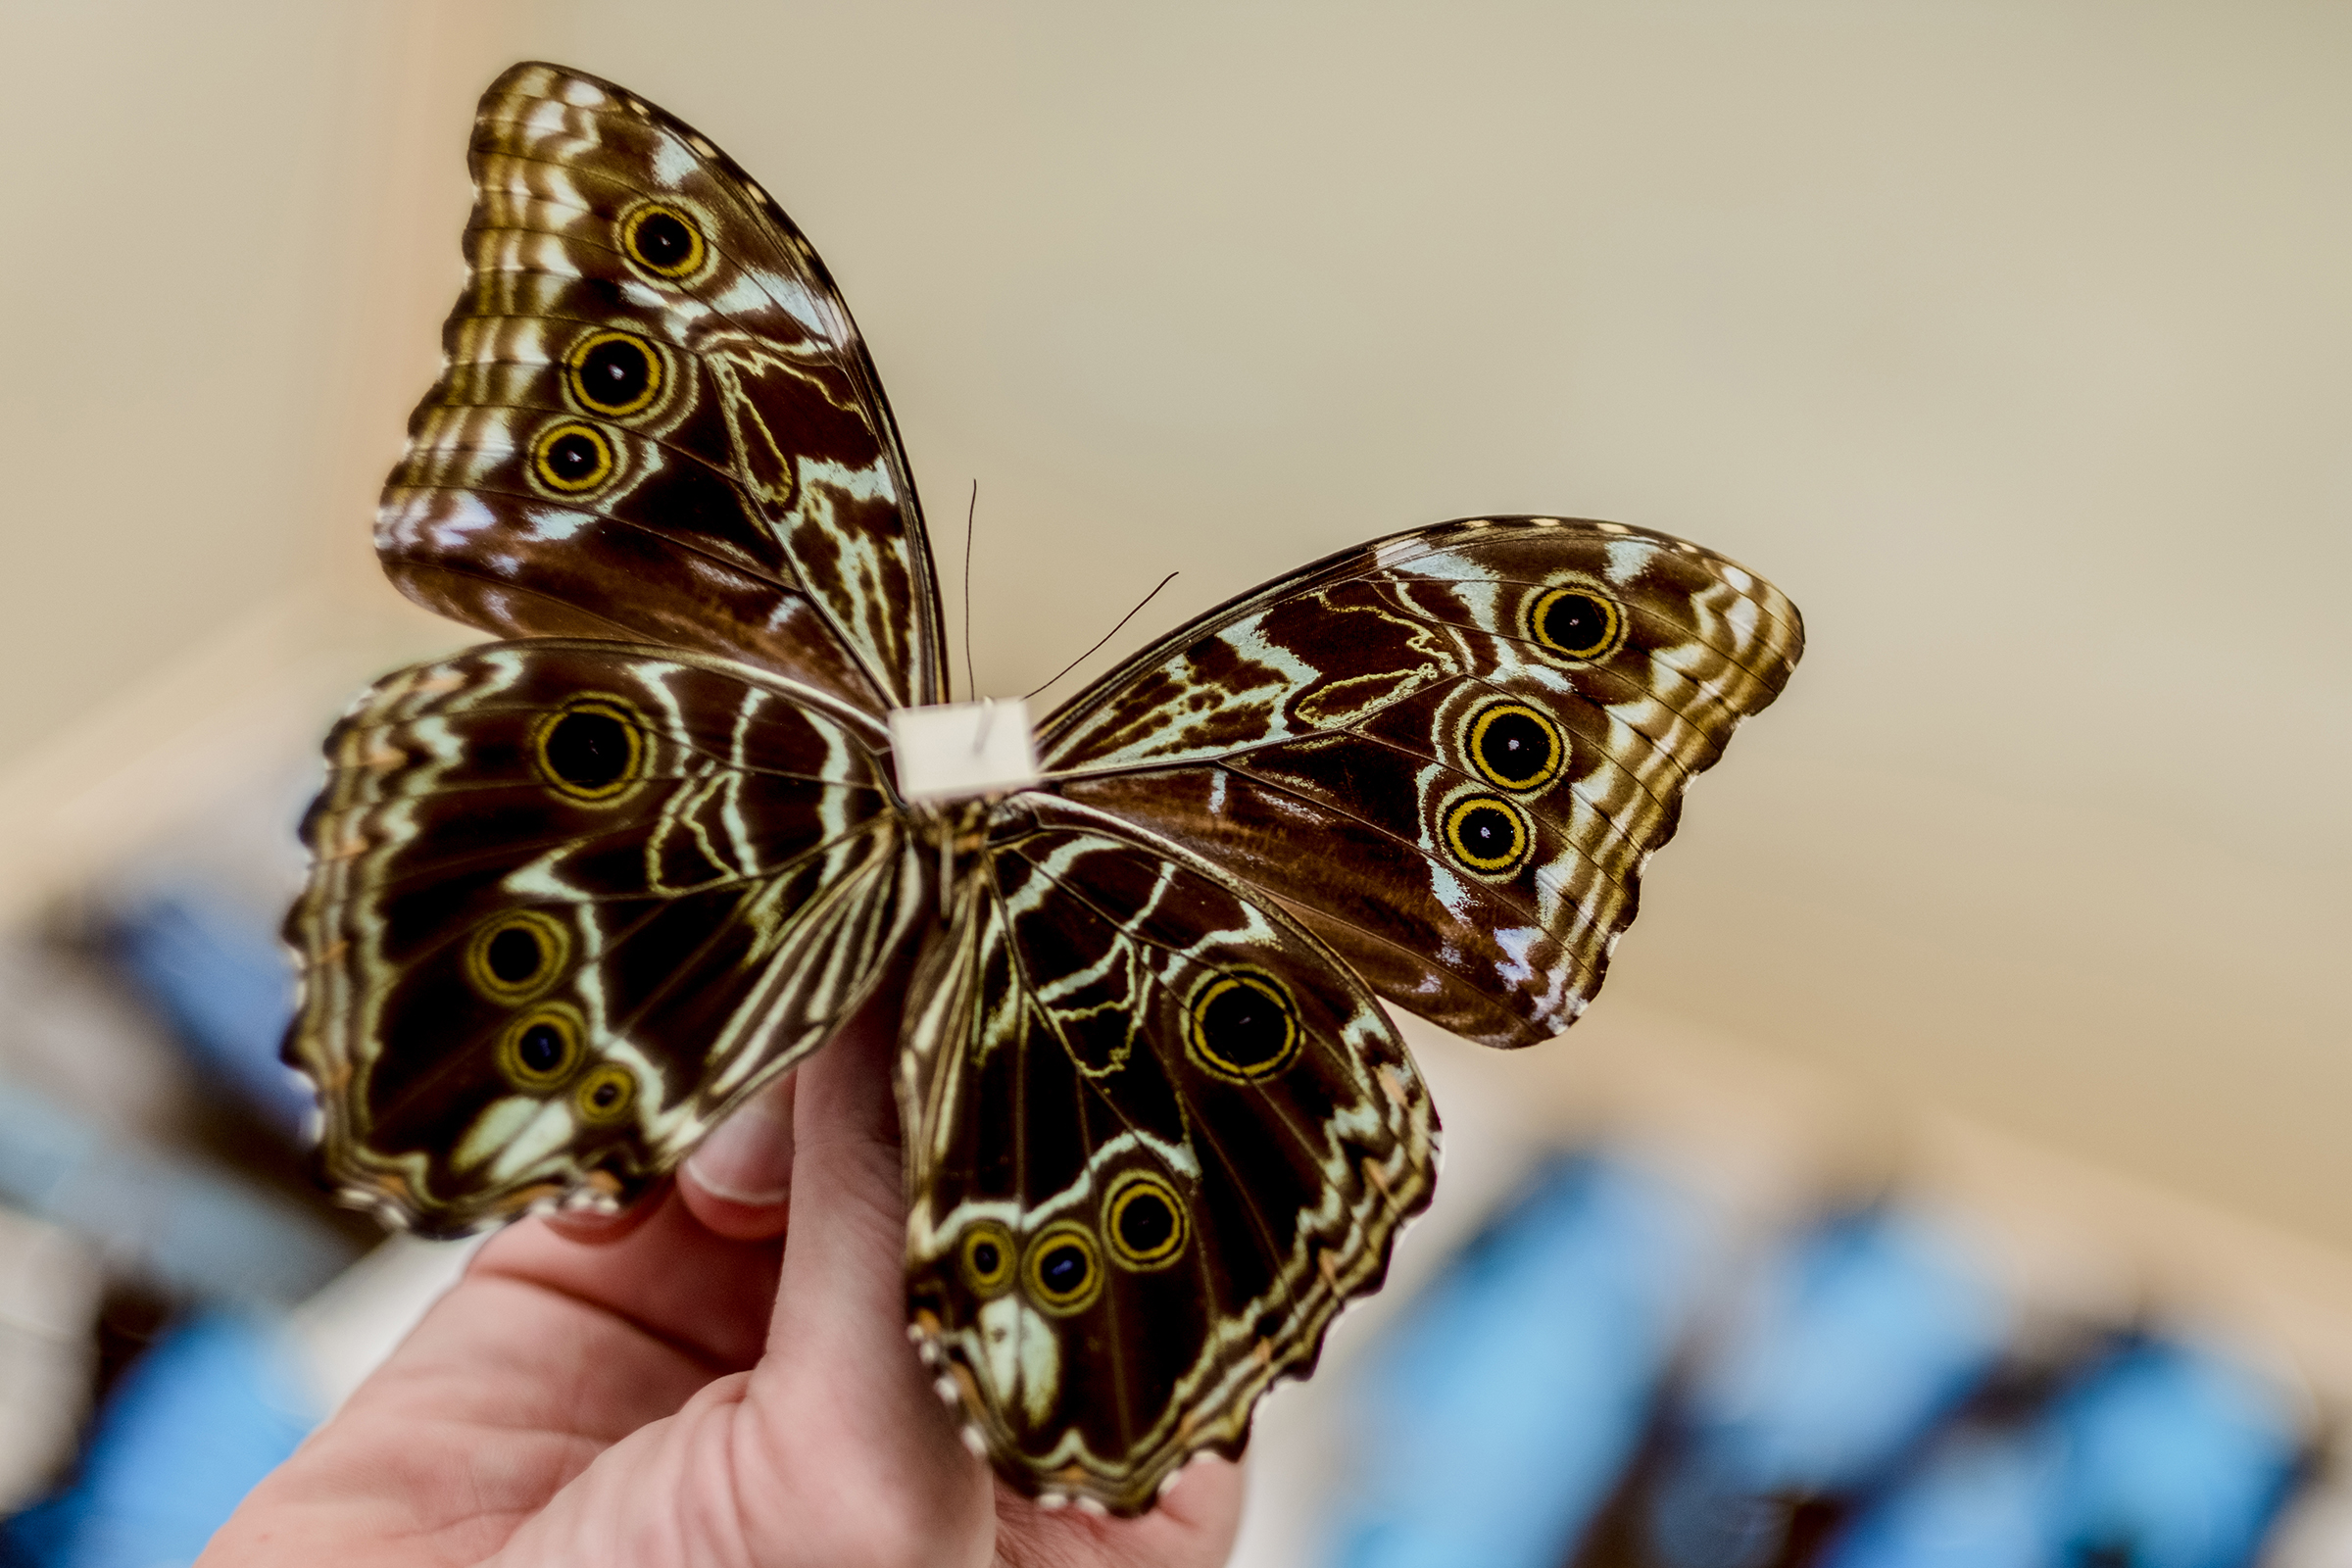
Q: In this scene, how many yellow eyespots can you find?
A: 14